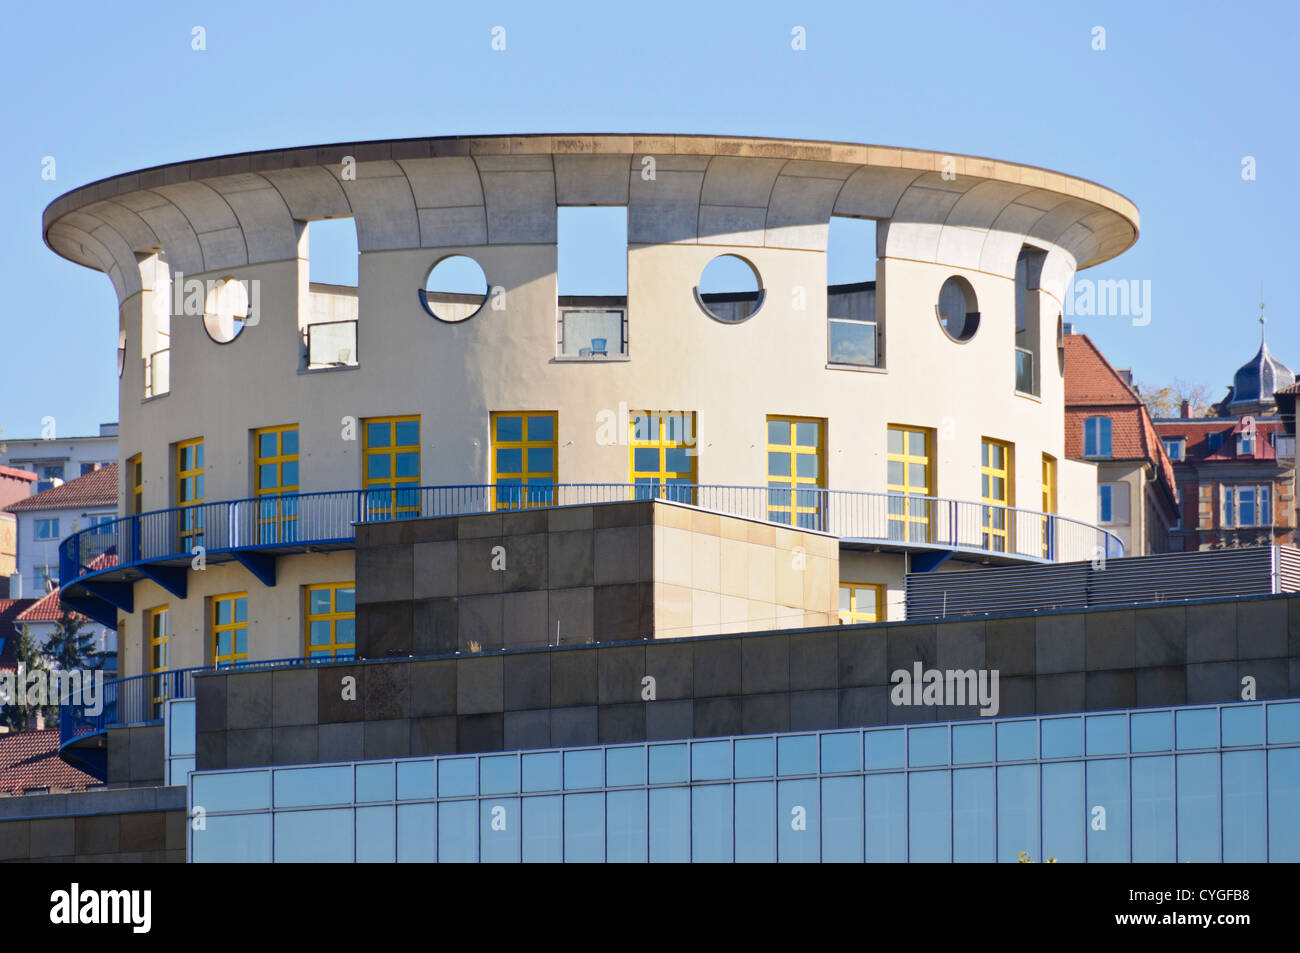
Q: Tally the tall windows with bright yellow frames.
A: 14